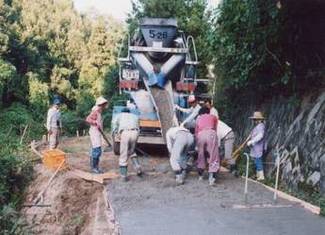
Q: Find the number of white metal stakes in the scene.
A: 2